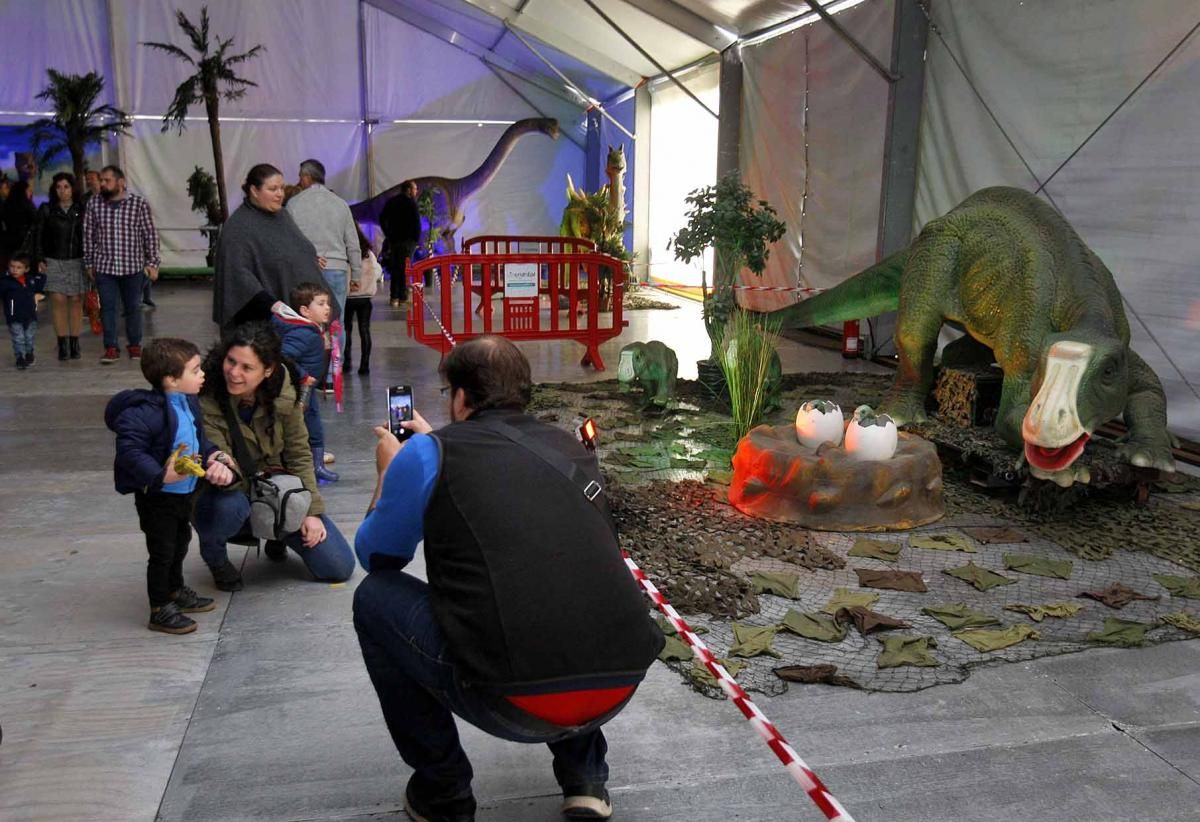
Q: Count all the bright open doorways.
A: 1